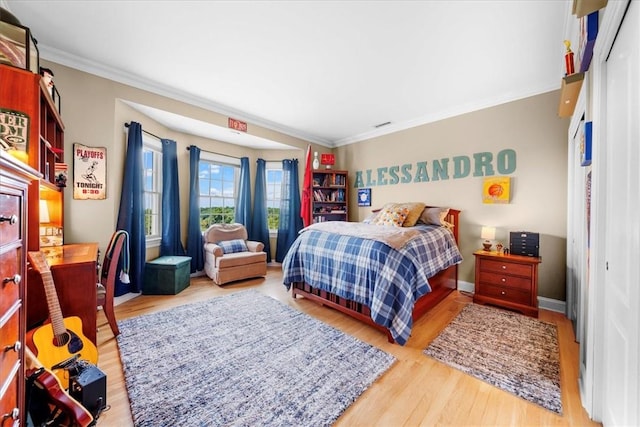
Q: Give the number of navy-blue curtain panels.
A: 6